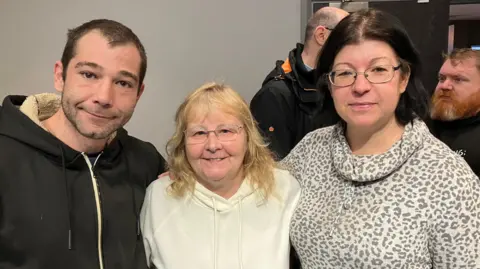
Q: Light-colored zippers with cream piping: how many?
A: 1